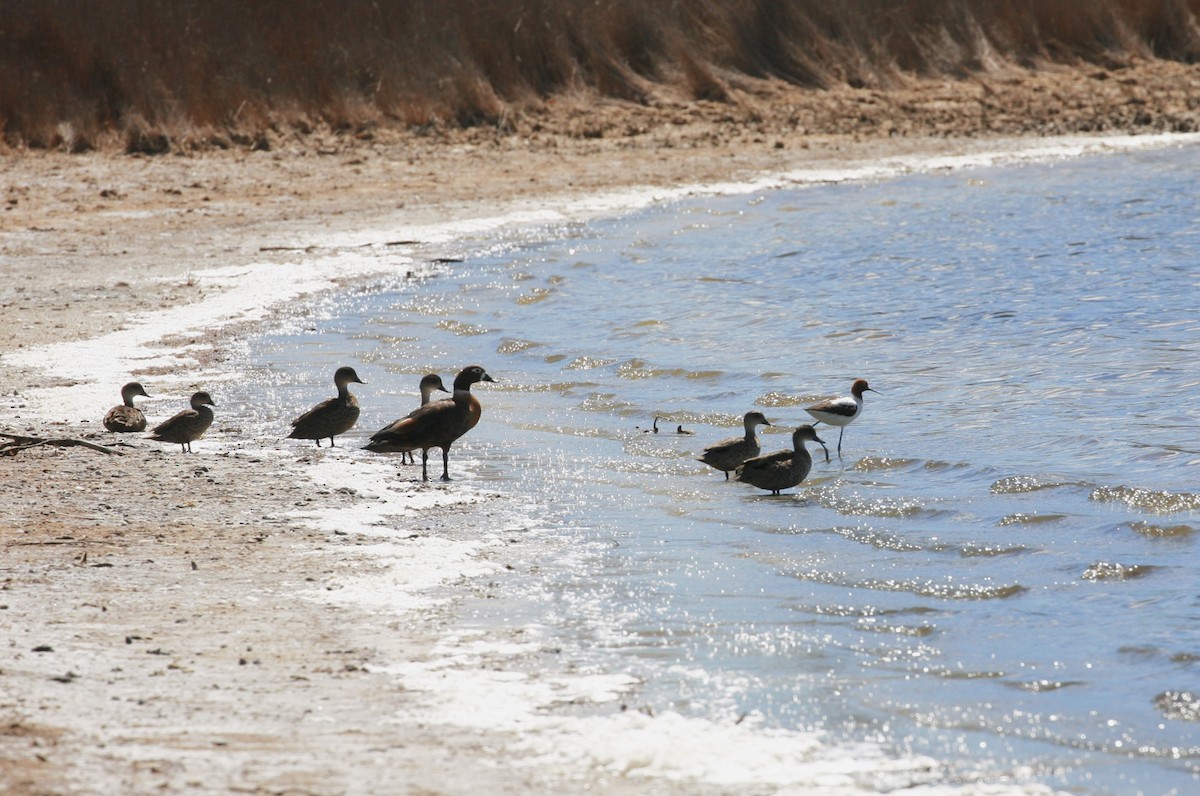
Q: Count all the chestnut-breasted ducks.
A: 1